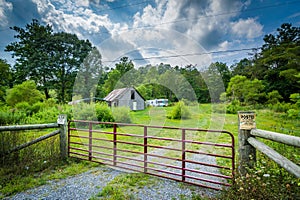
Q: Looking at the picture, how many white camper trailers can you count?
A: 1